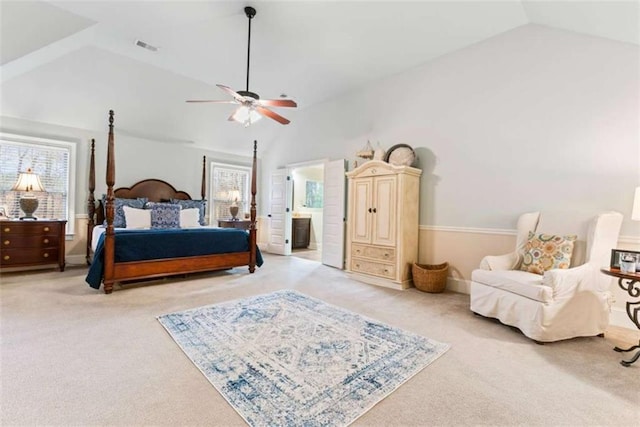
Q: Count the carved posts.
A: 4